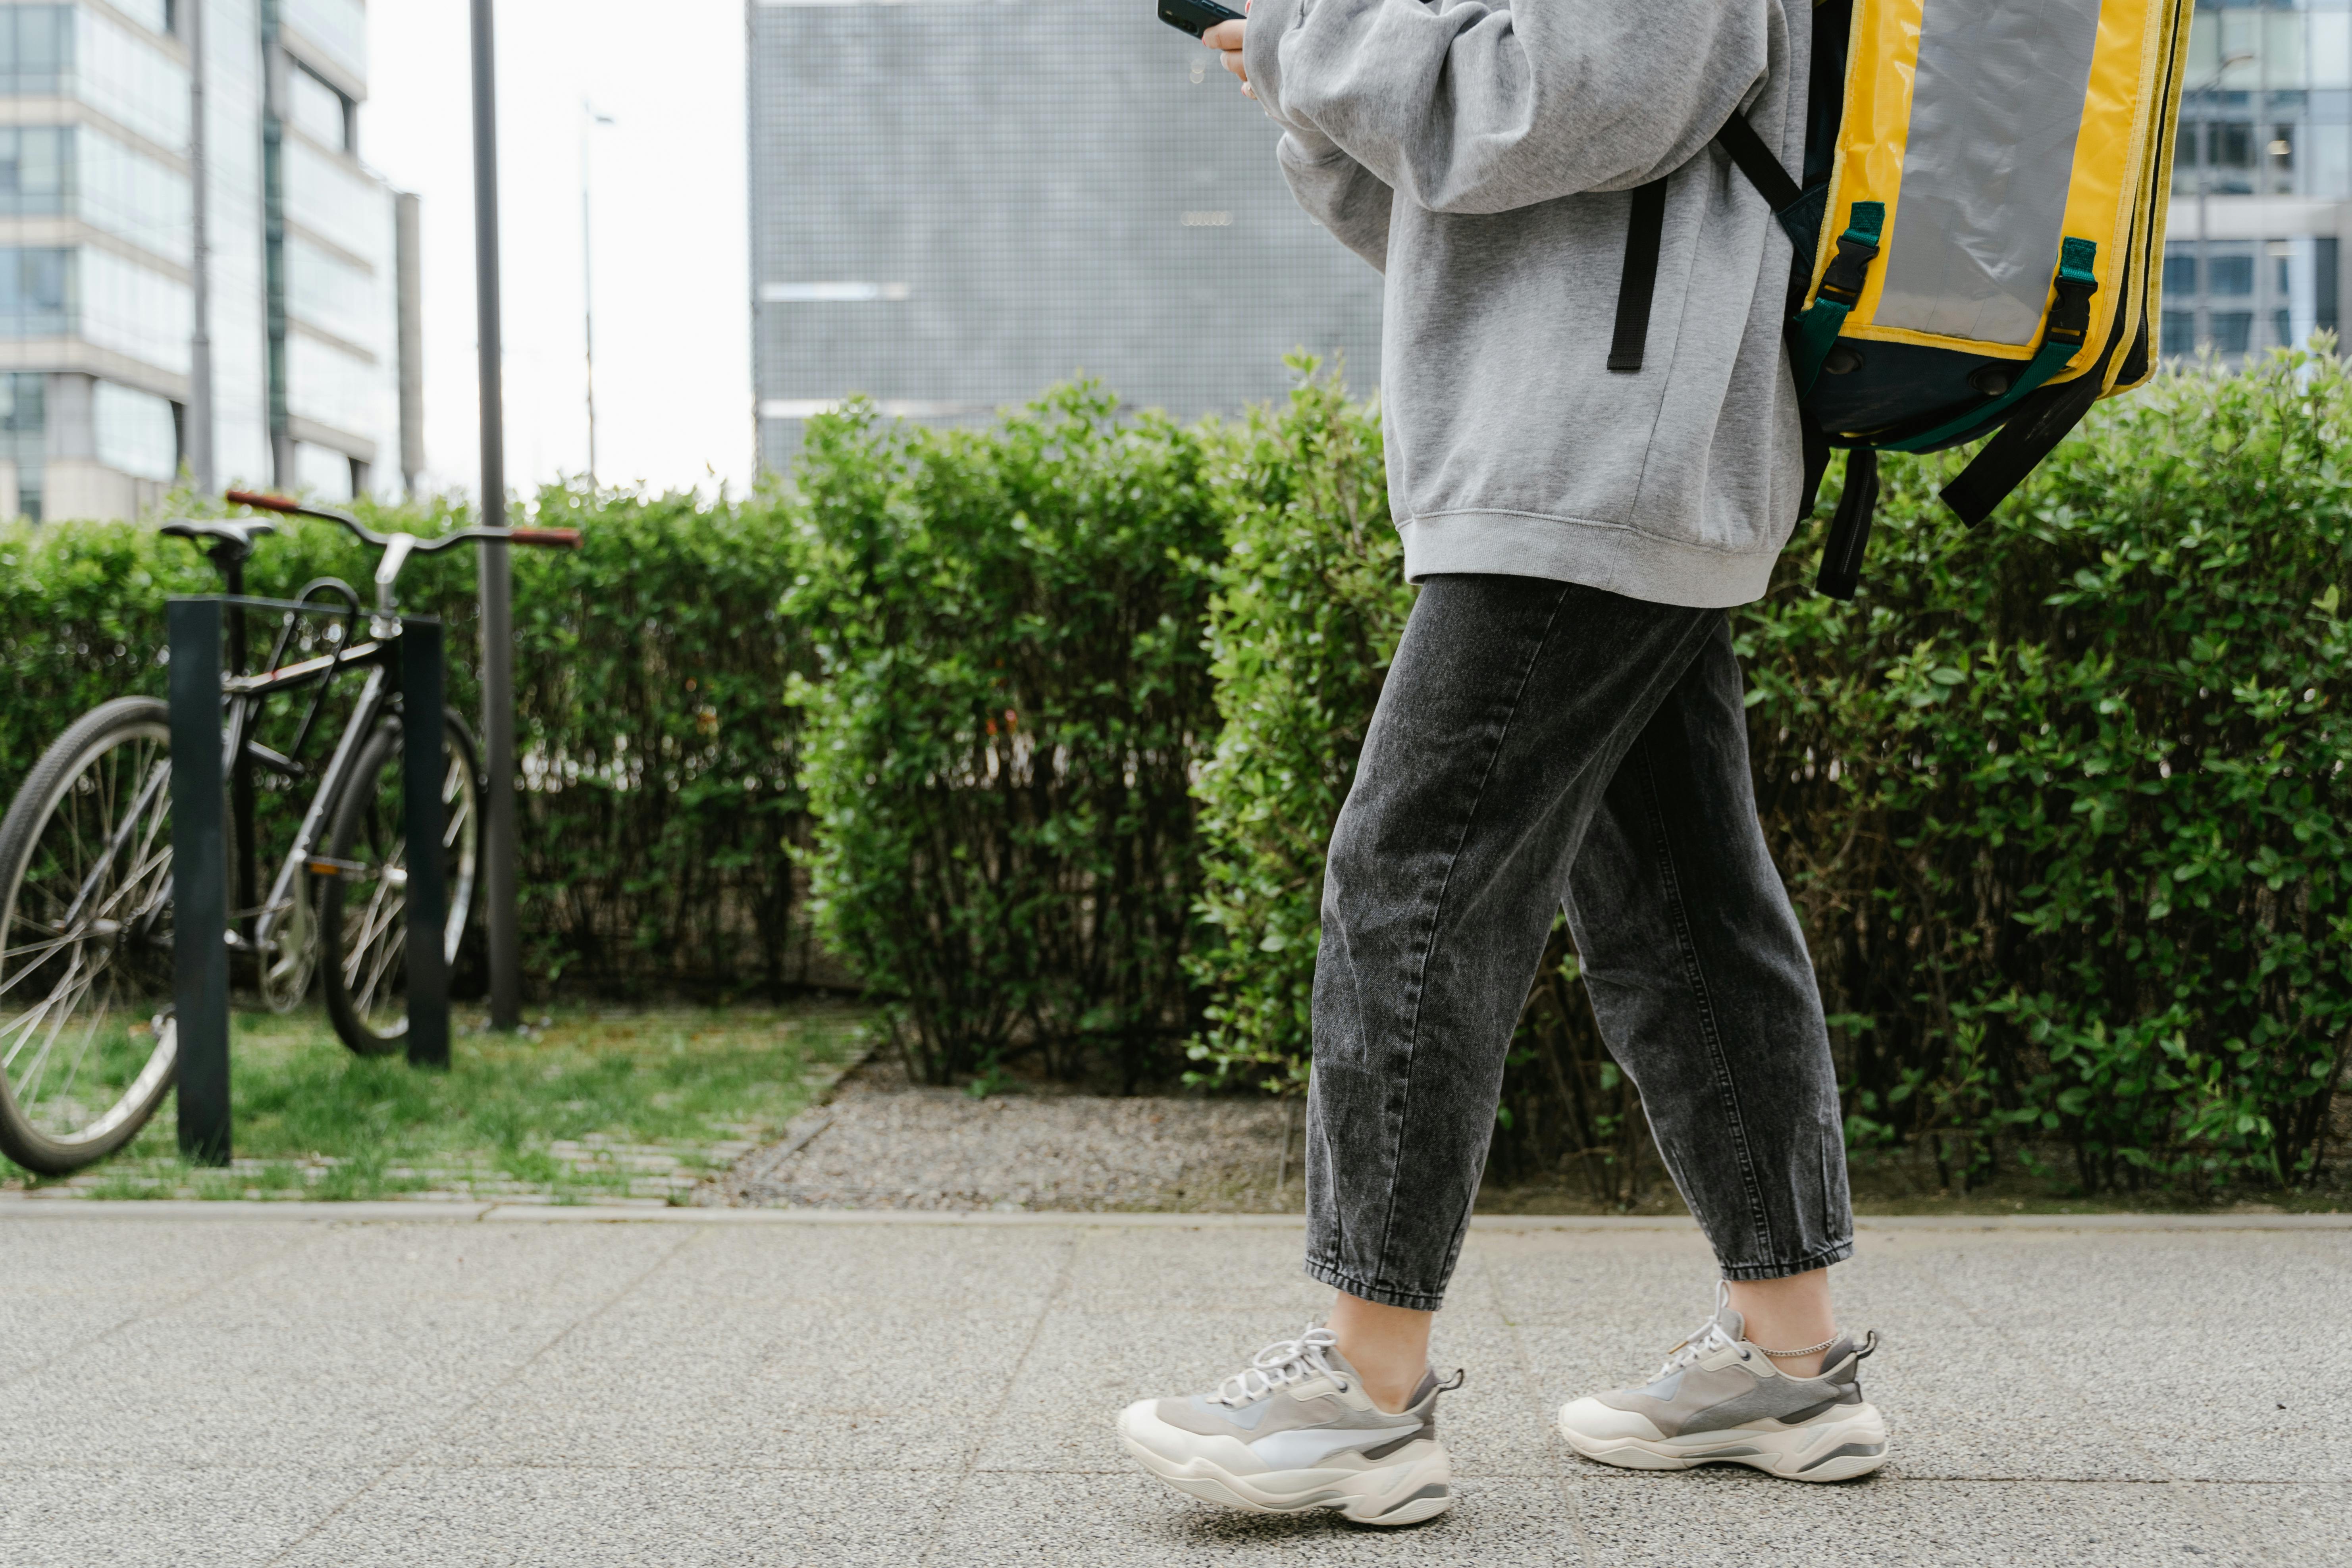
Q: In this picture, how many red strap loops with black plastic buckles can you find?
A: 0